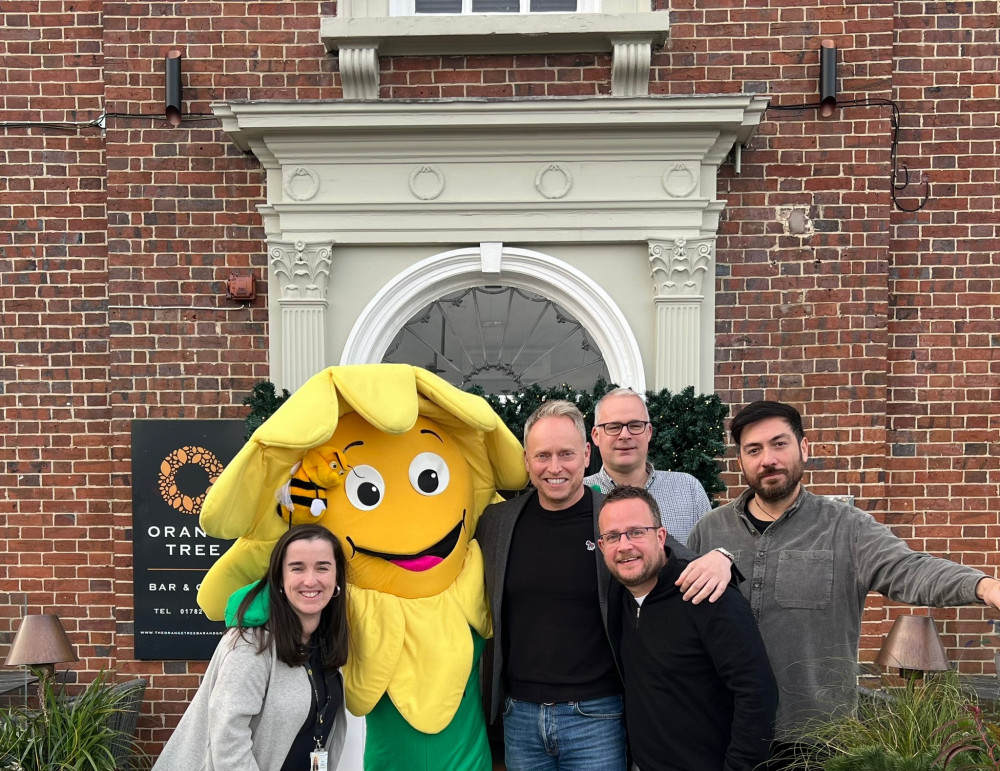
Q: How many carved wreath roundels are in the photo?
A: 4